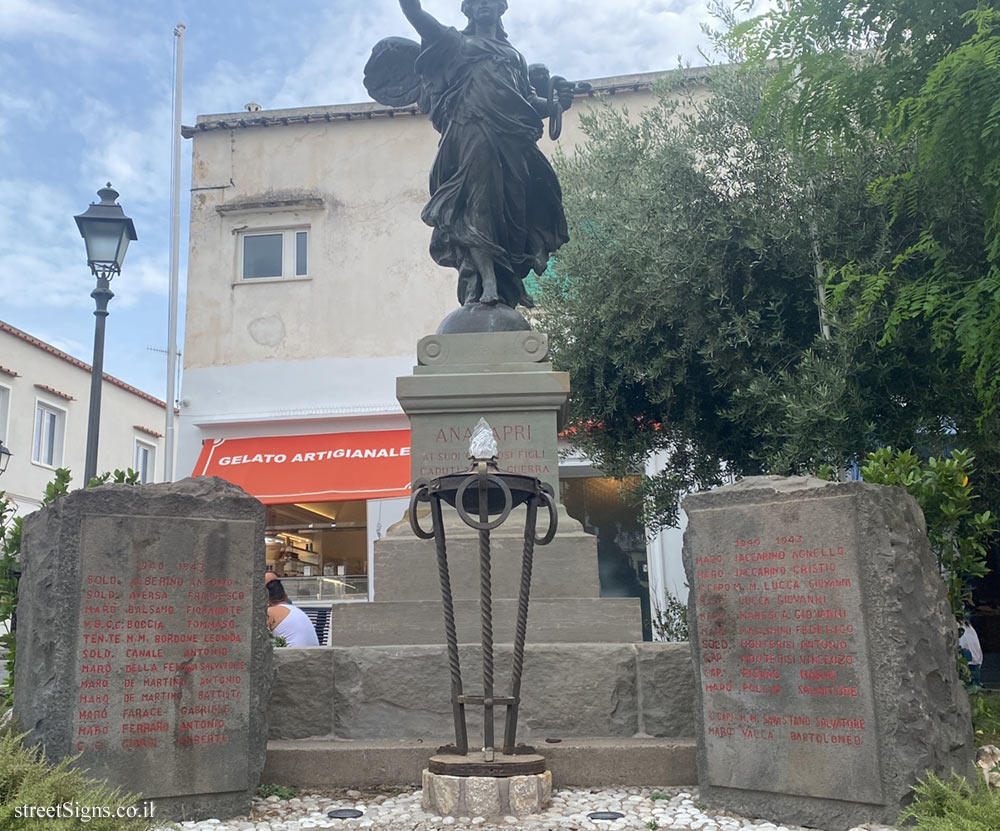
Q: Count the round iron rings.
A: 3